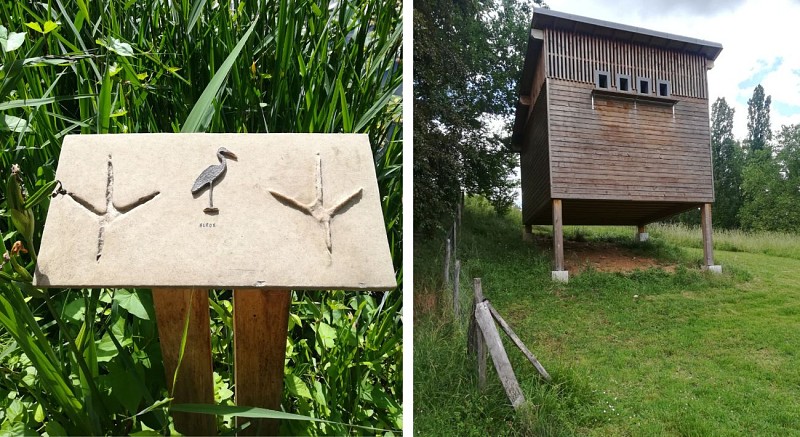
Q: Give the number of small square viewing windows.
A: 4